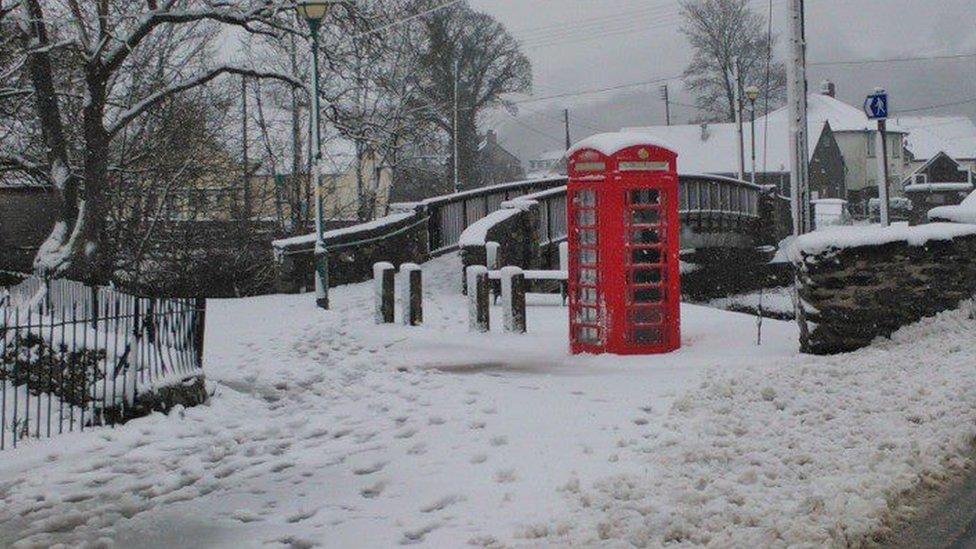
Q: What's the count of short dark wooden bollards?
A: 4